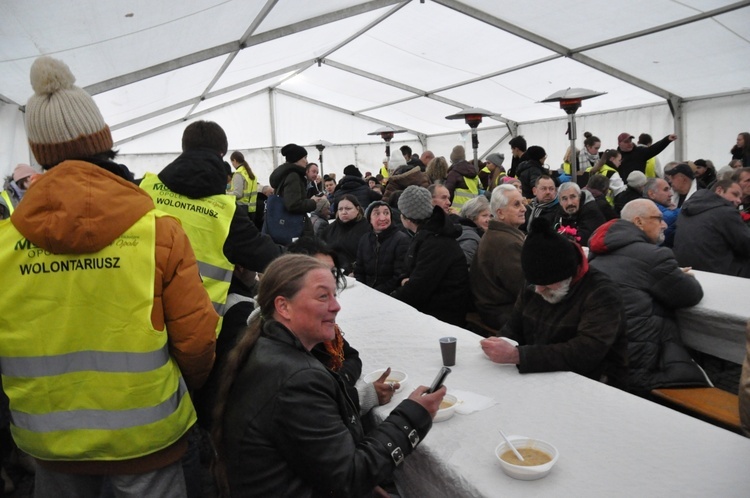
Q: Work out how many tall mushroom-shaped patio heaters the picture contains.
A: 4